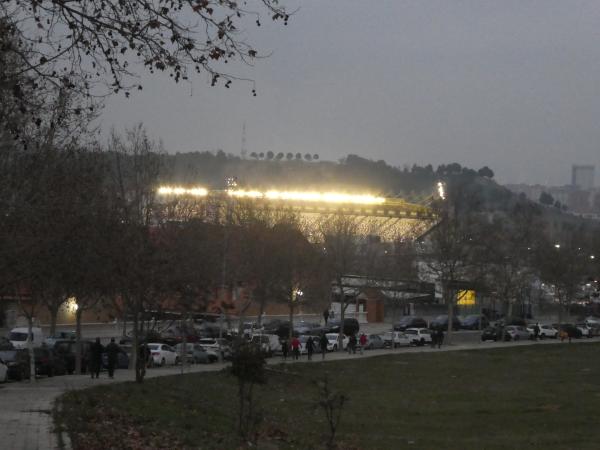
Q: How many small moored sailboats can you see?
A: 0